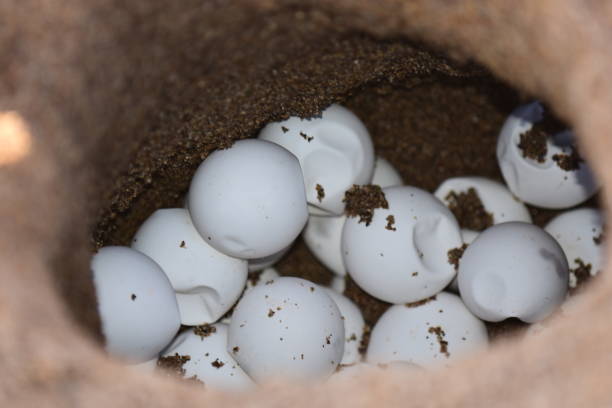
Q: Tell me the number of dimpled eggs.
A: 6